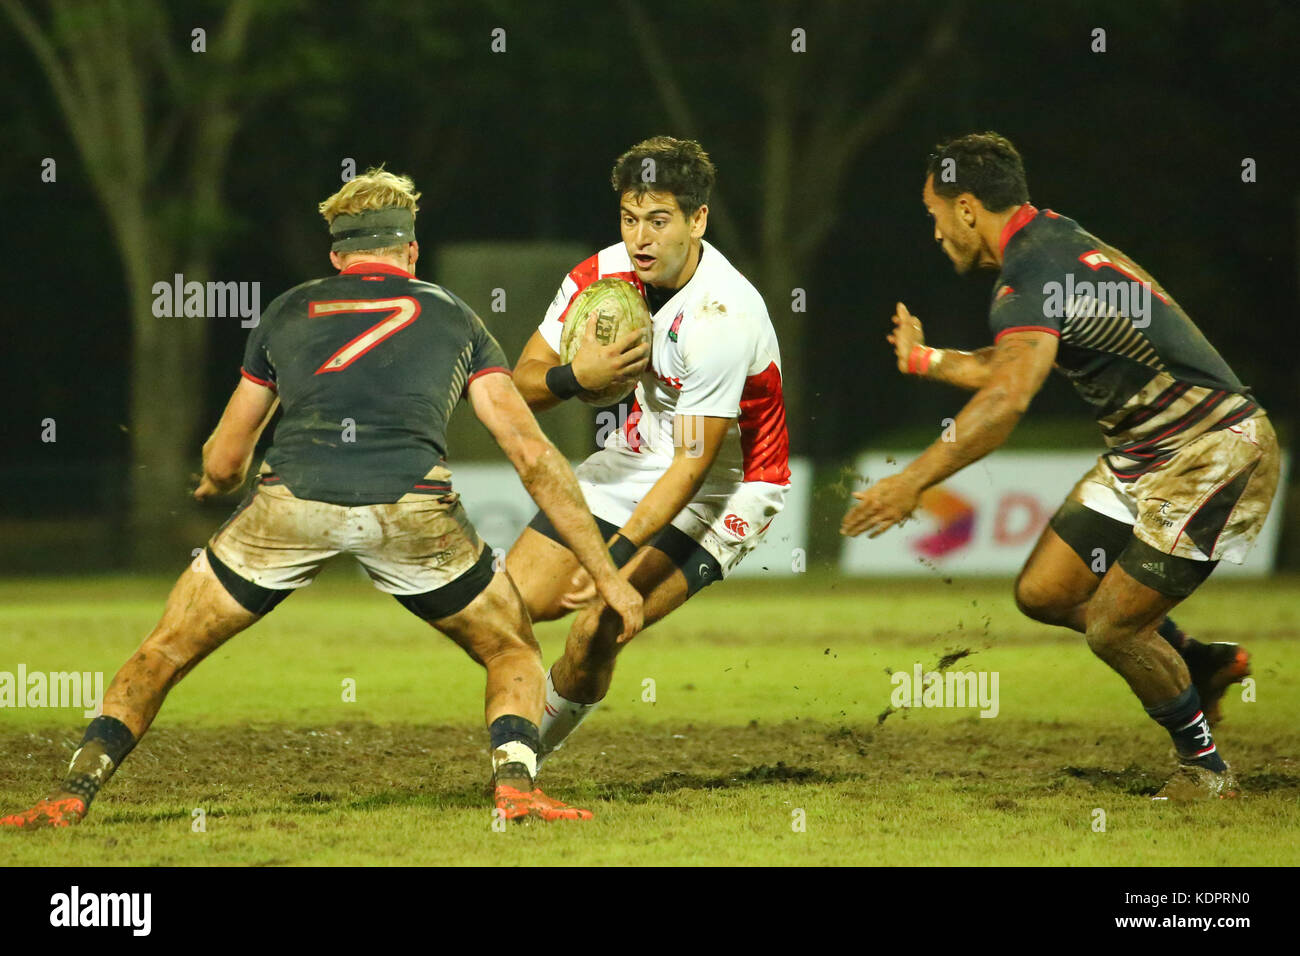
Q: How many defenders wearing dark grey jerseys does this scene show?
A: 2